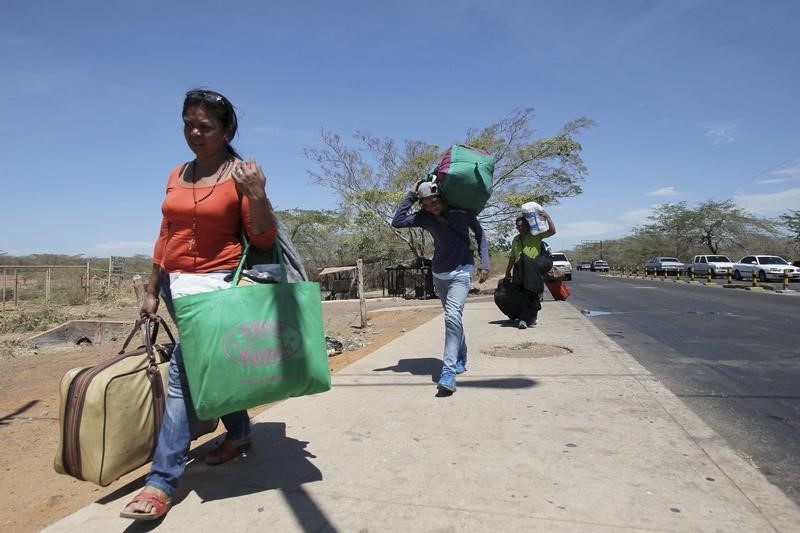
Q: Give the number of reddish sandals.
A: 2